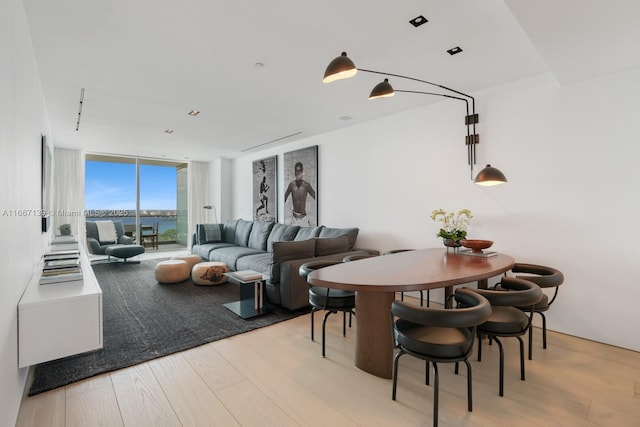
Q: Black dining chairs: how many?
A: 6